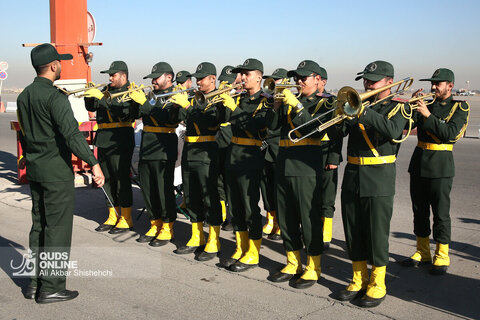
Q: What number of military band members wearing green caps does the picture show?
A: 12